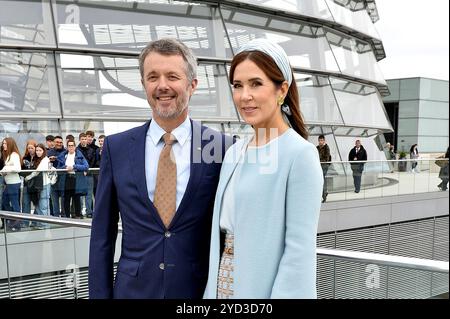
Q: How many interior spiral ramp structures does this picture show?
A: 1